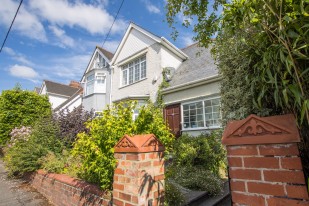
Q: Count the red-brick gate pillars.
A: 2